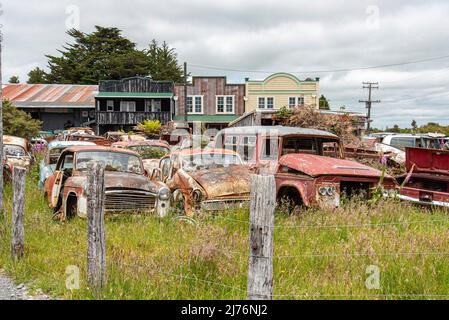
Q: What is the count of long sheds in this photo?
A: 1